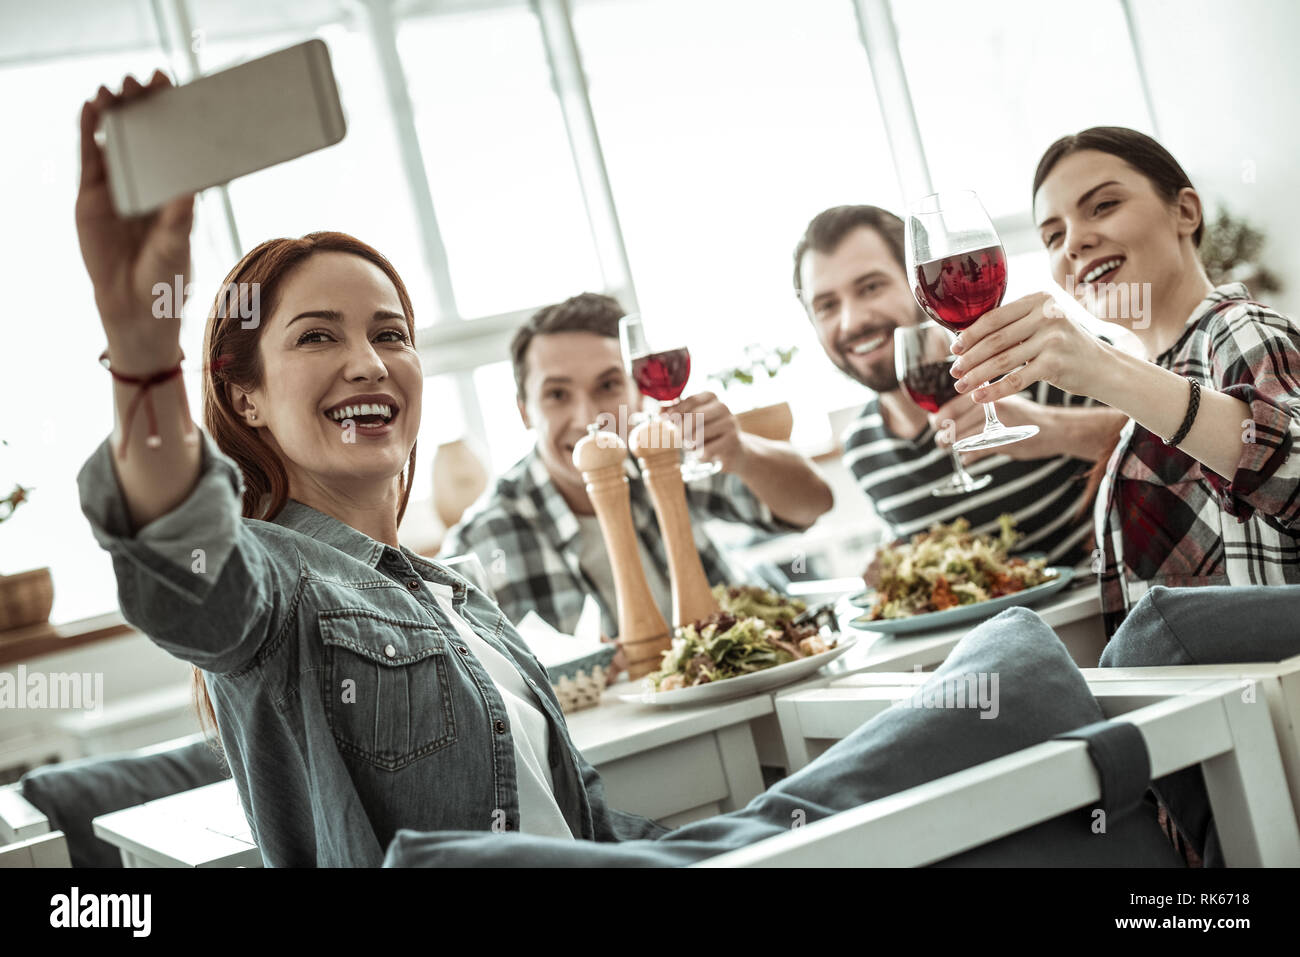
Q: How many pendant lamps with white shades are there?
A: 0